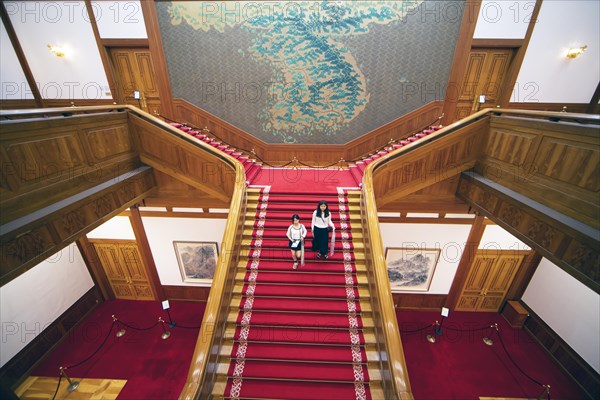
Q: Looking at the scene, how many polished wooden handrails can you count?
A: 2